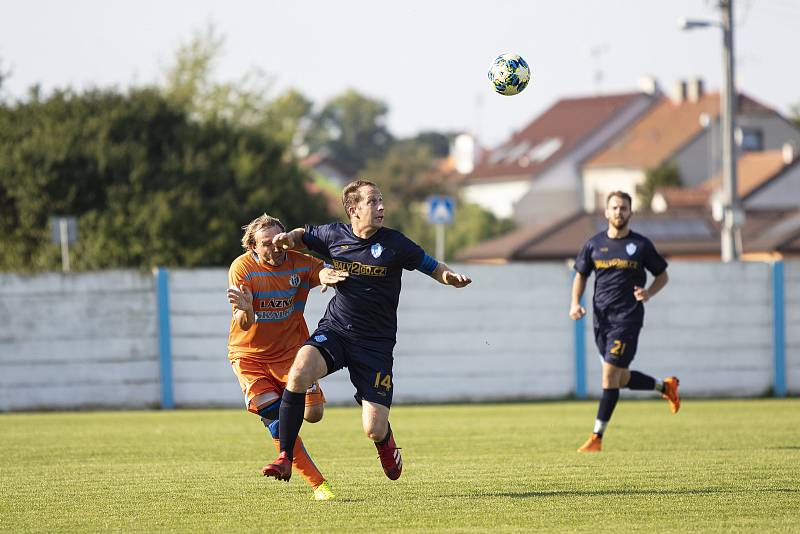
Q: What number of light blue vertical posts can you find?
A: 3